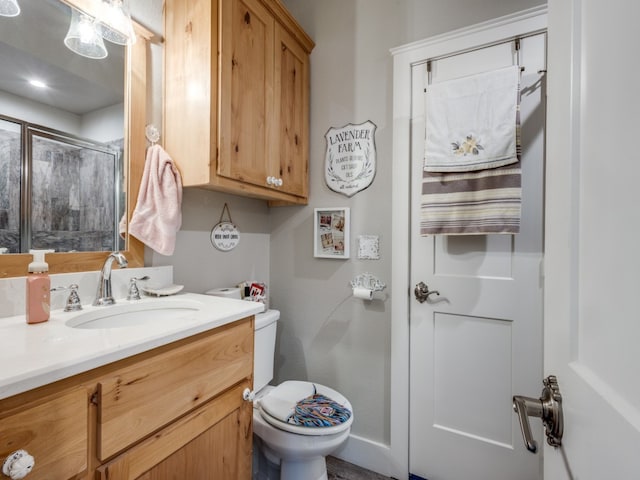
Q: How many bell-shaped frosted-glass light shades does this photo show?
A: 3